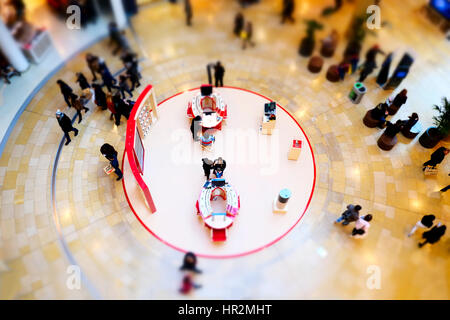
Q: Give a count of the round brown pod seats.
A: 7